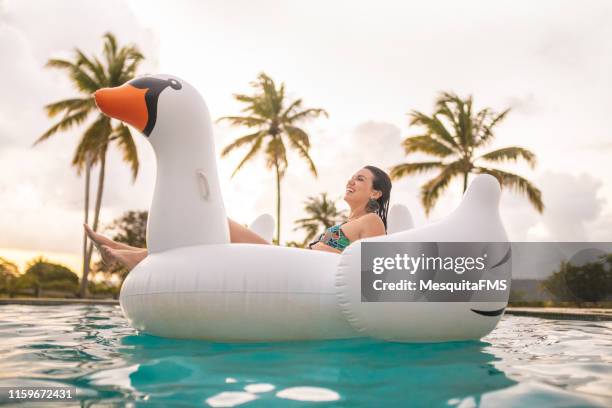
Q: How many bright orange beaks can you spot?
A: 1